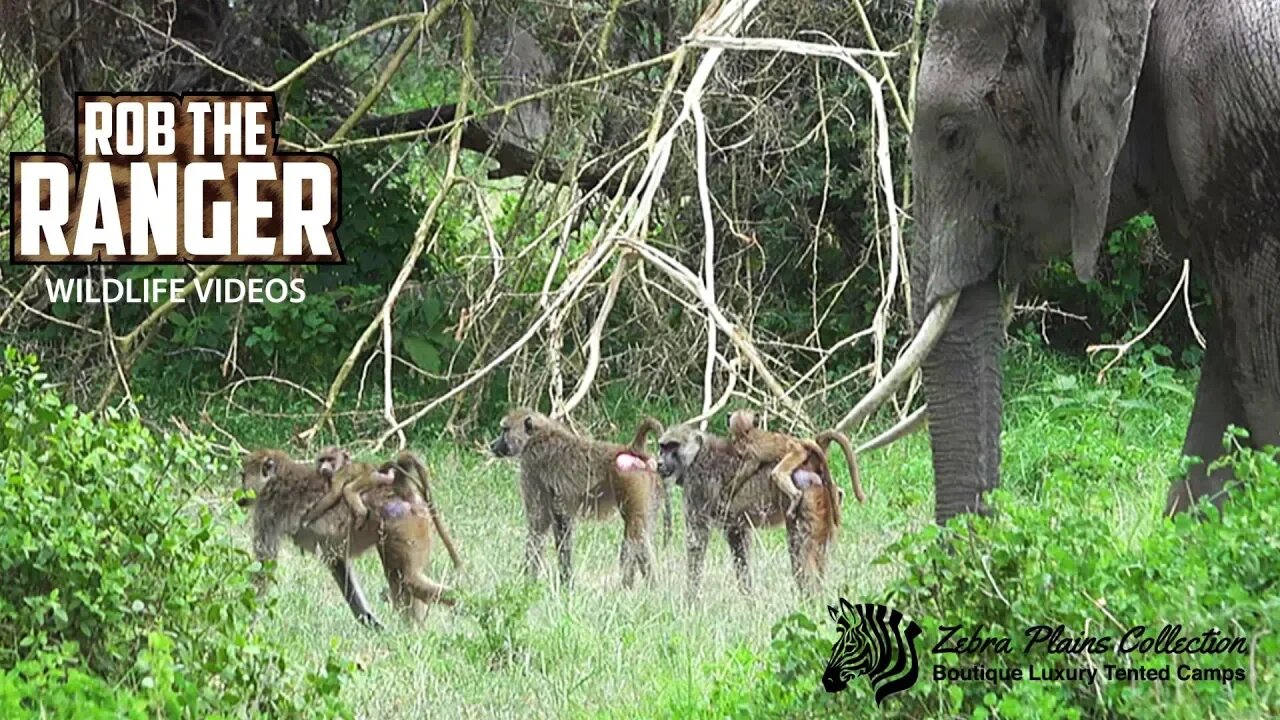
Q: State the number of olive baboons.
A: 5